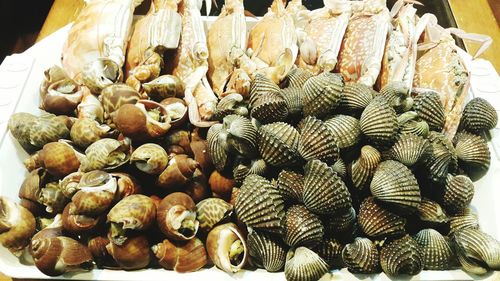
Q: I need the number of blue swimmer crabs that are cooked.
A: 9